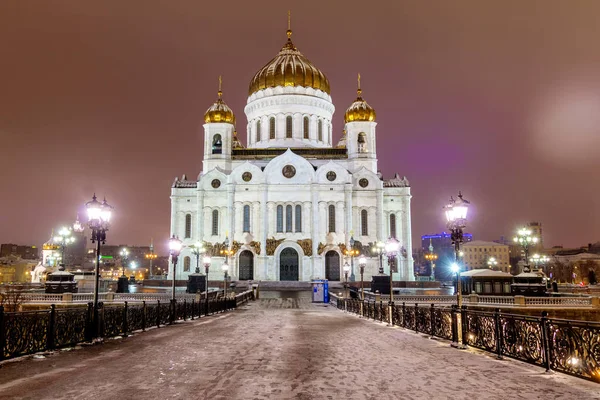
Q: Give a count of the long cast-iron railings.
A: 2